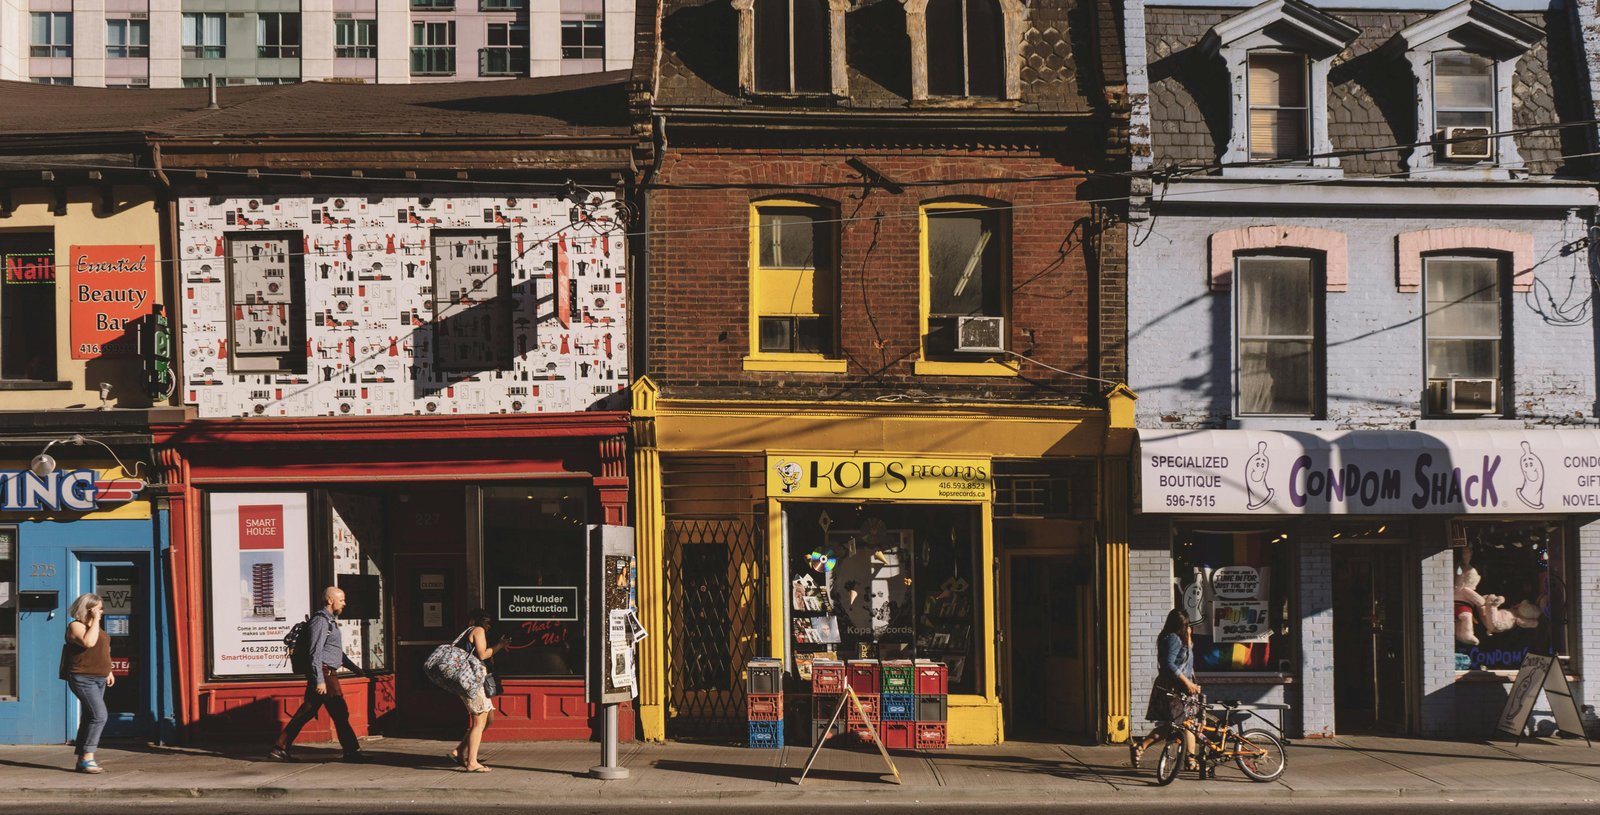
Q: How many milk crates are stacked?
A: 15